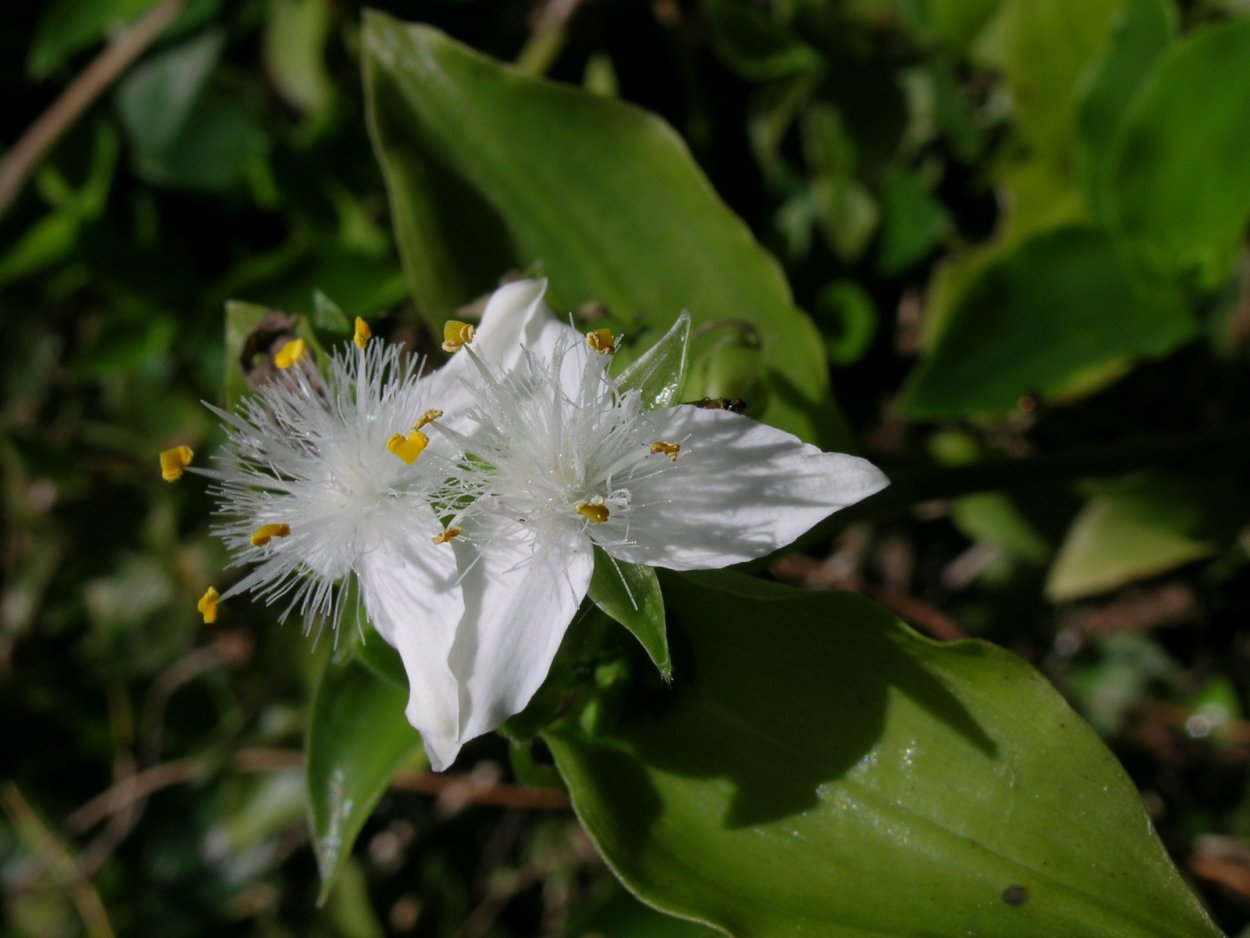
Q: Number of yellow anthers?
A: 12